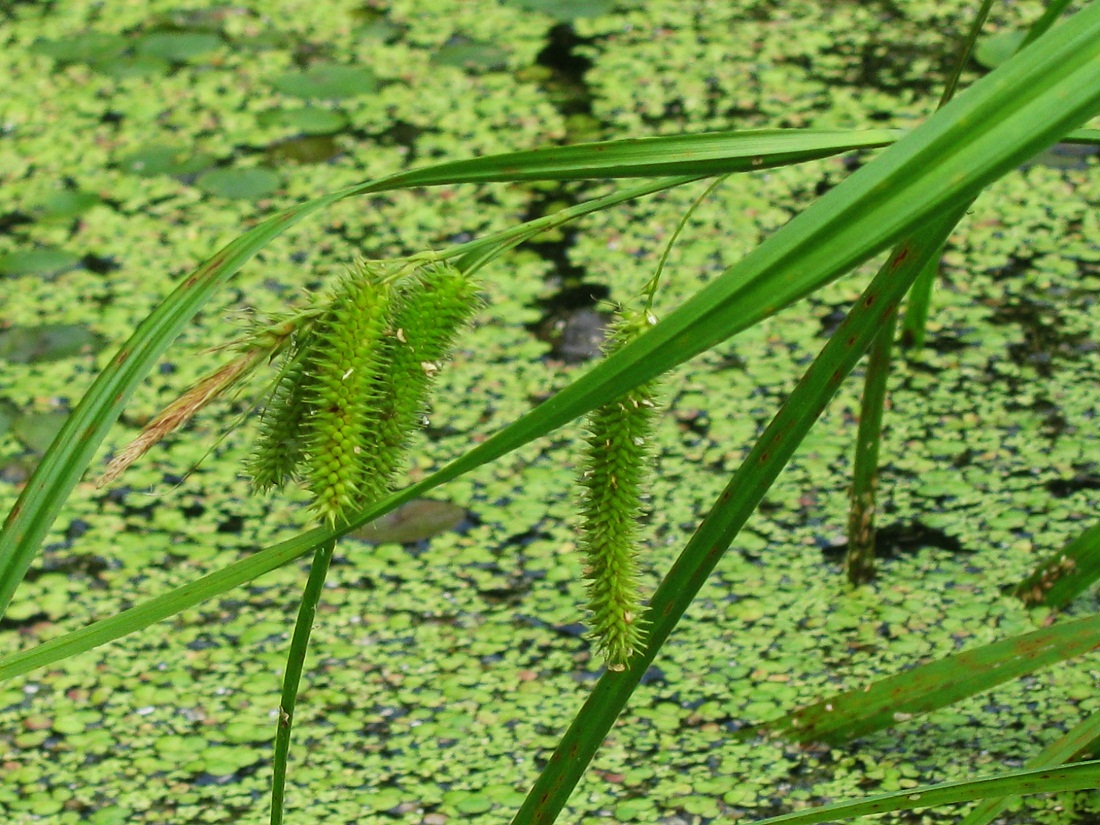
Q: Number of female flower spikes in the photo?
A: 4